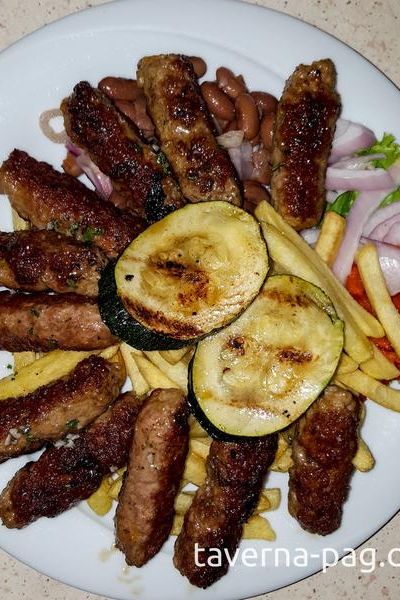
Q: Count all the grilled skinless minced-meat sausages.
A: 11